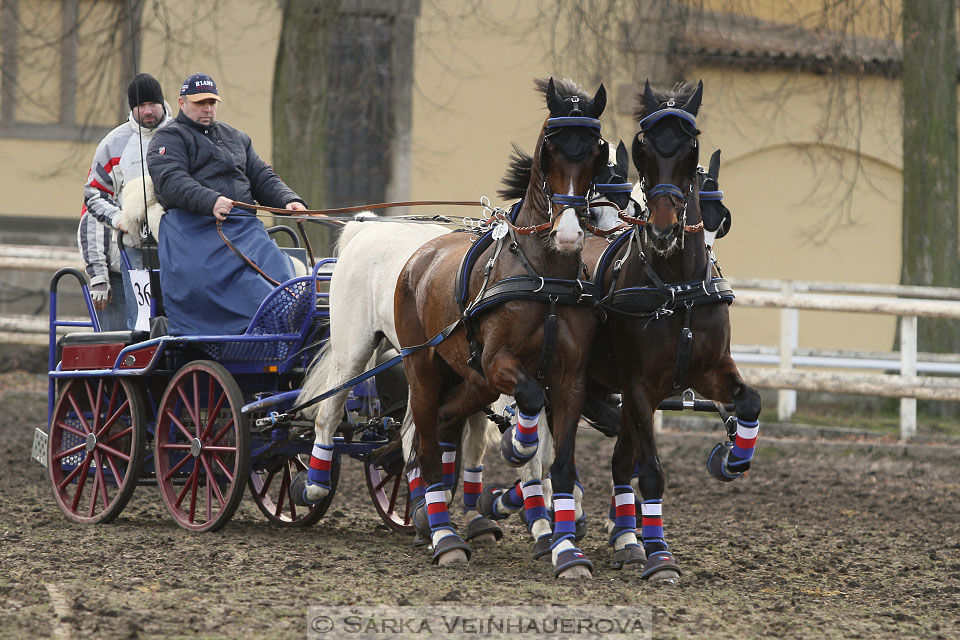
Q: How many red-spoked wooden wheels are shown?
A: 4